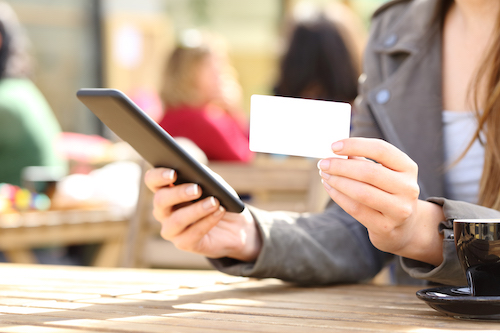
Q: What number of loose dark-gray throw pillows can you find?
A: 0